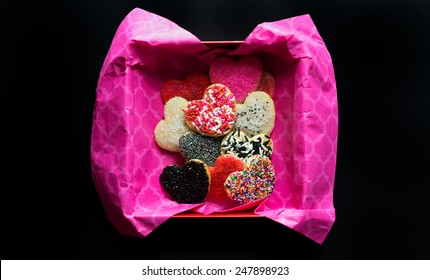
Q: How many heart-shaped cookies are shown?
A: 11